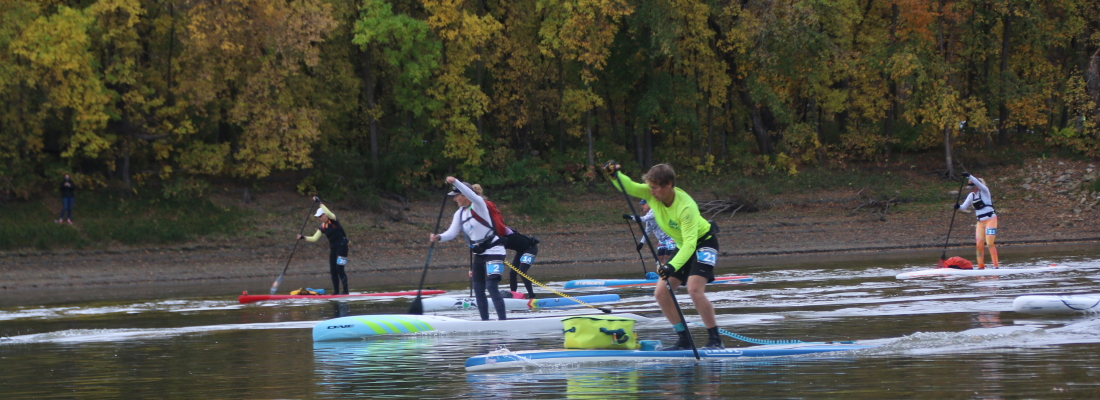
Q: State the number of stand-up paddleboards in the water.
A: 7